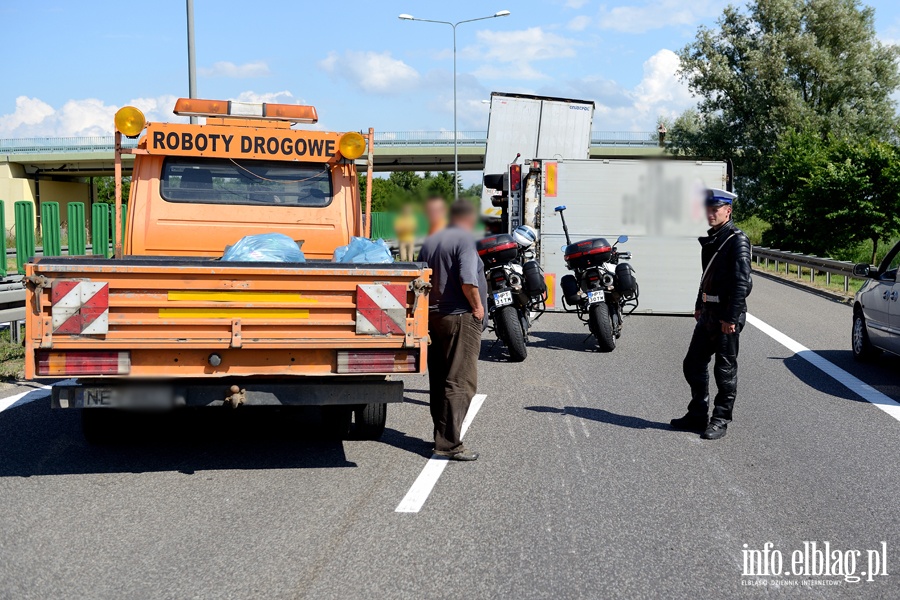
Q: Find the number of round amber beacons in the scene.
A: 2